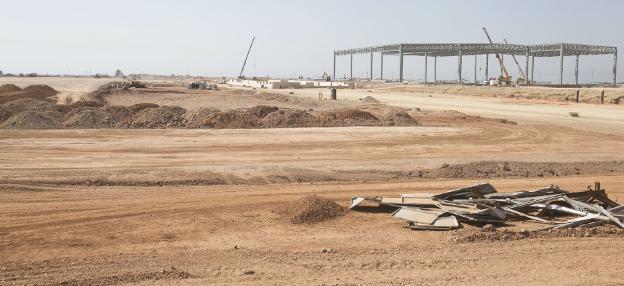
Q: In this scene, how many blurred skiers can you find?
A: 0